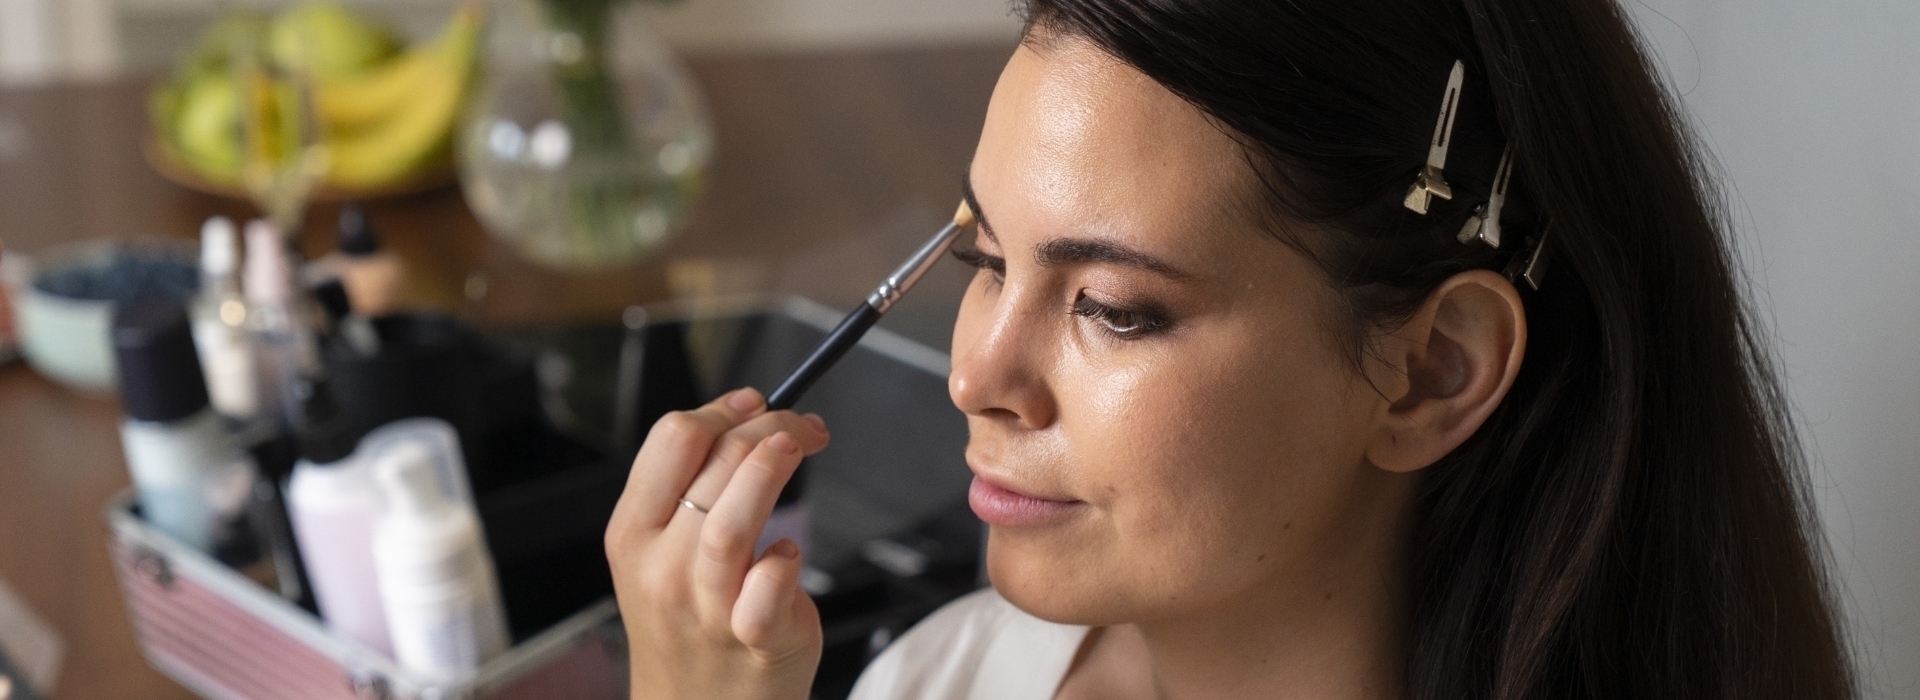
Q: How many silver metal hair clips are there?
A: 3